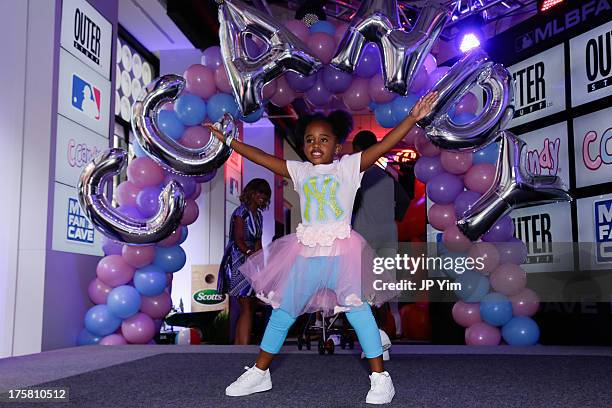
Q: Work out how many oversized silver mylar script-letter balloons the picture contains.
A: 6